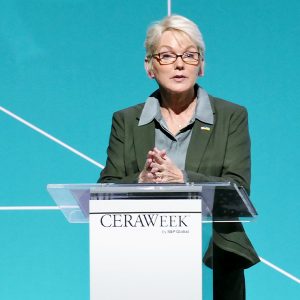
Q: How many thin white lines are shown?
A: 4